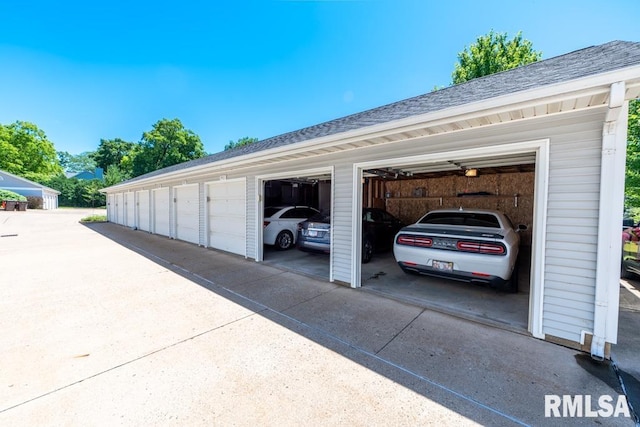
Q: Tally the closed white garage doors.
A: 7